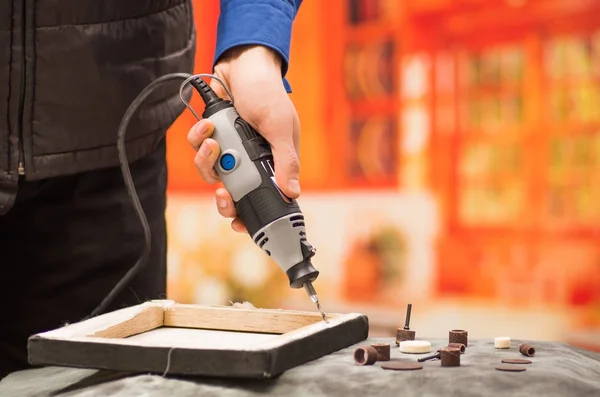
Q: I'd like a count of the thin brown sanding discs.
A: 3